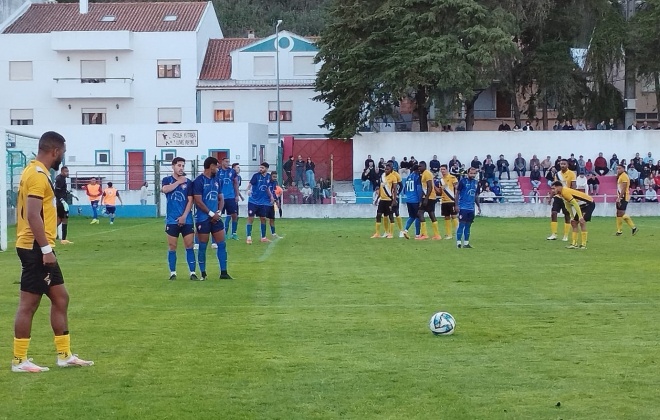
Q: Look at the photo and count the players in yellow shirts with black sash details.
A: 8